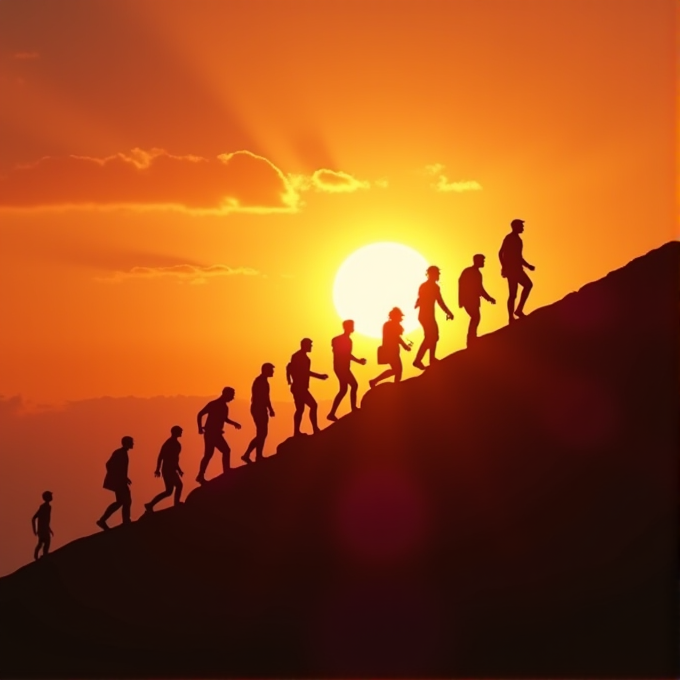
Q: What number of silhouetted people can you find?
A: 11